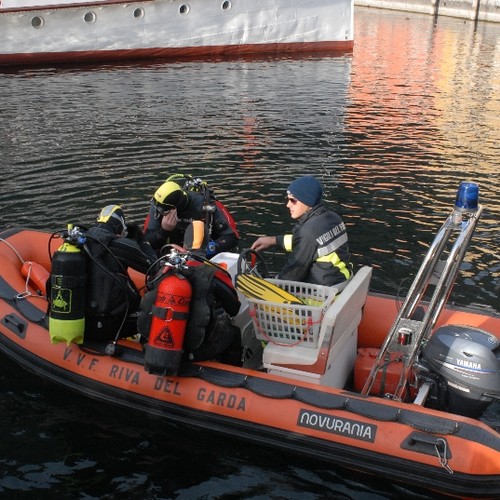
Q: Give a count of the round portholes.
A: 5